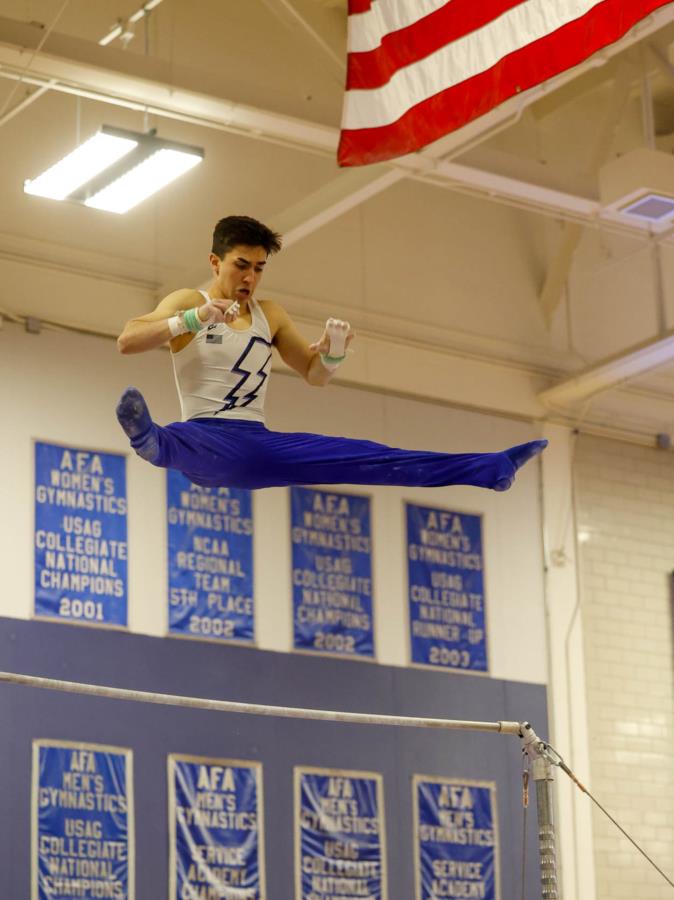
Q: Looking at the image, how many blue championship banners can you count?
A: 8